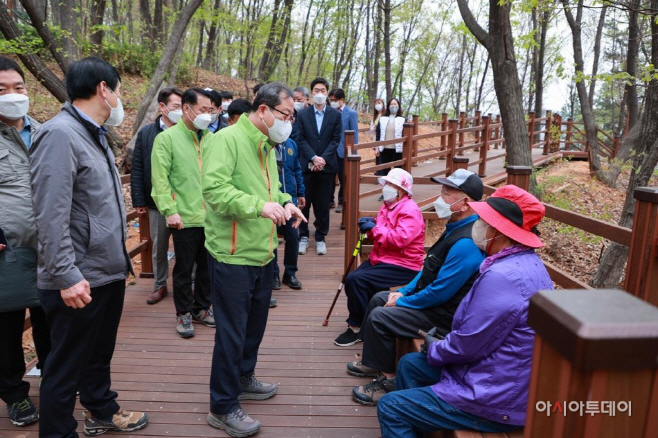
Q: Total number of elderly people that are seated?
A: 3